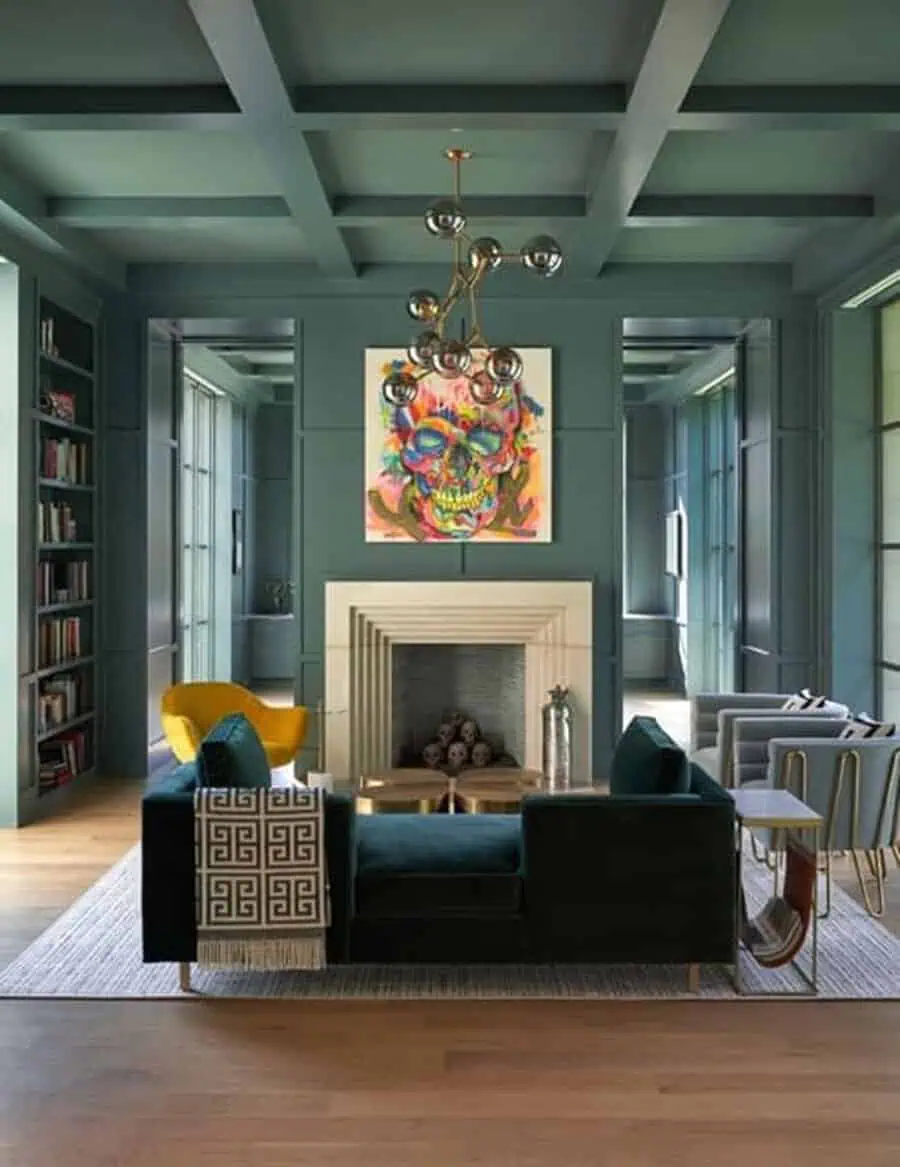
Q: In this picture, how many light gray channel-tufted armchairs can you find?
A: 2